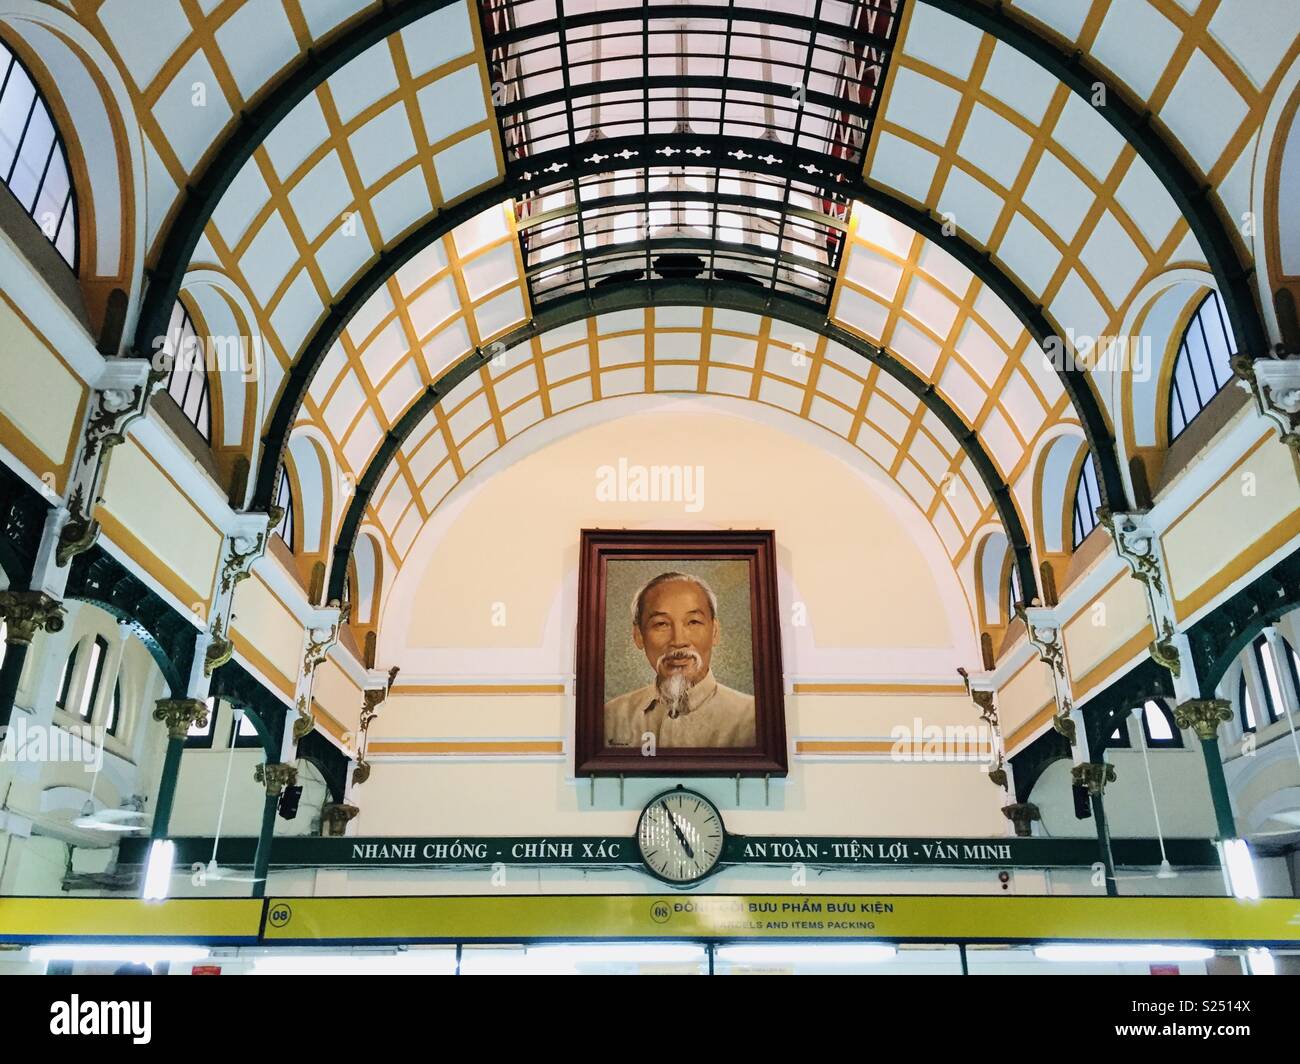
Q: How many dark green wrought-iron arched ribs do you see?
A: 3